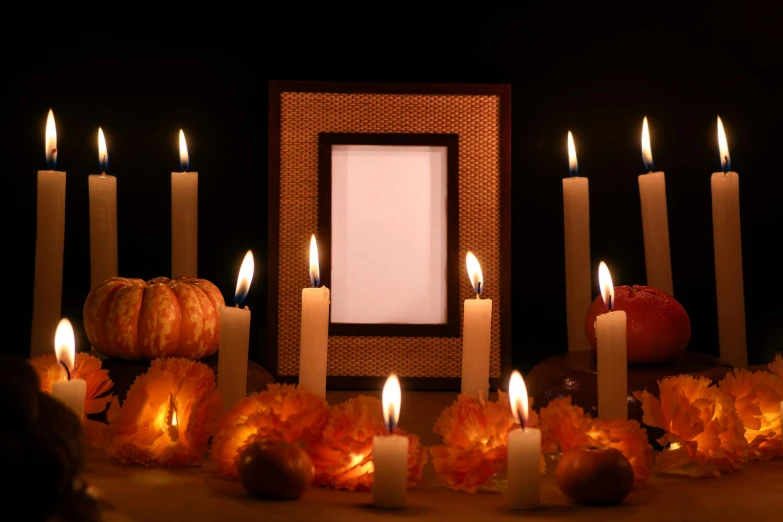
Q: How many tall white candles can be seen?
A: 6